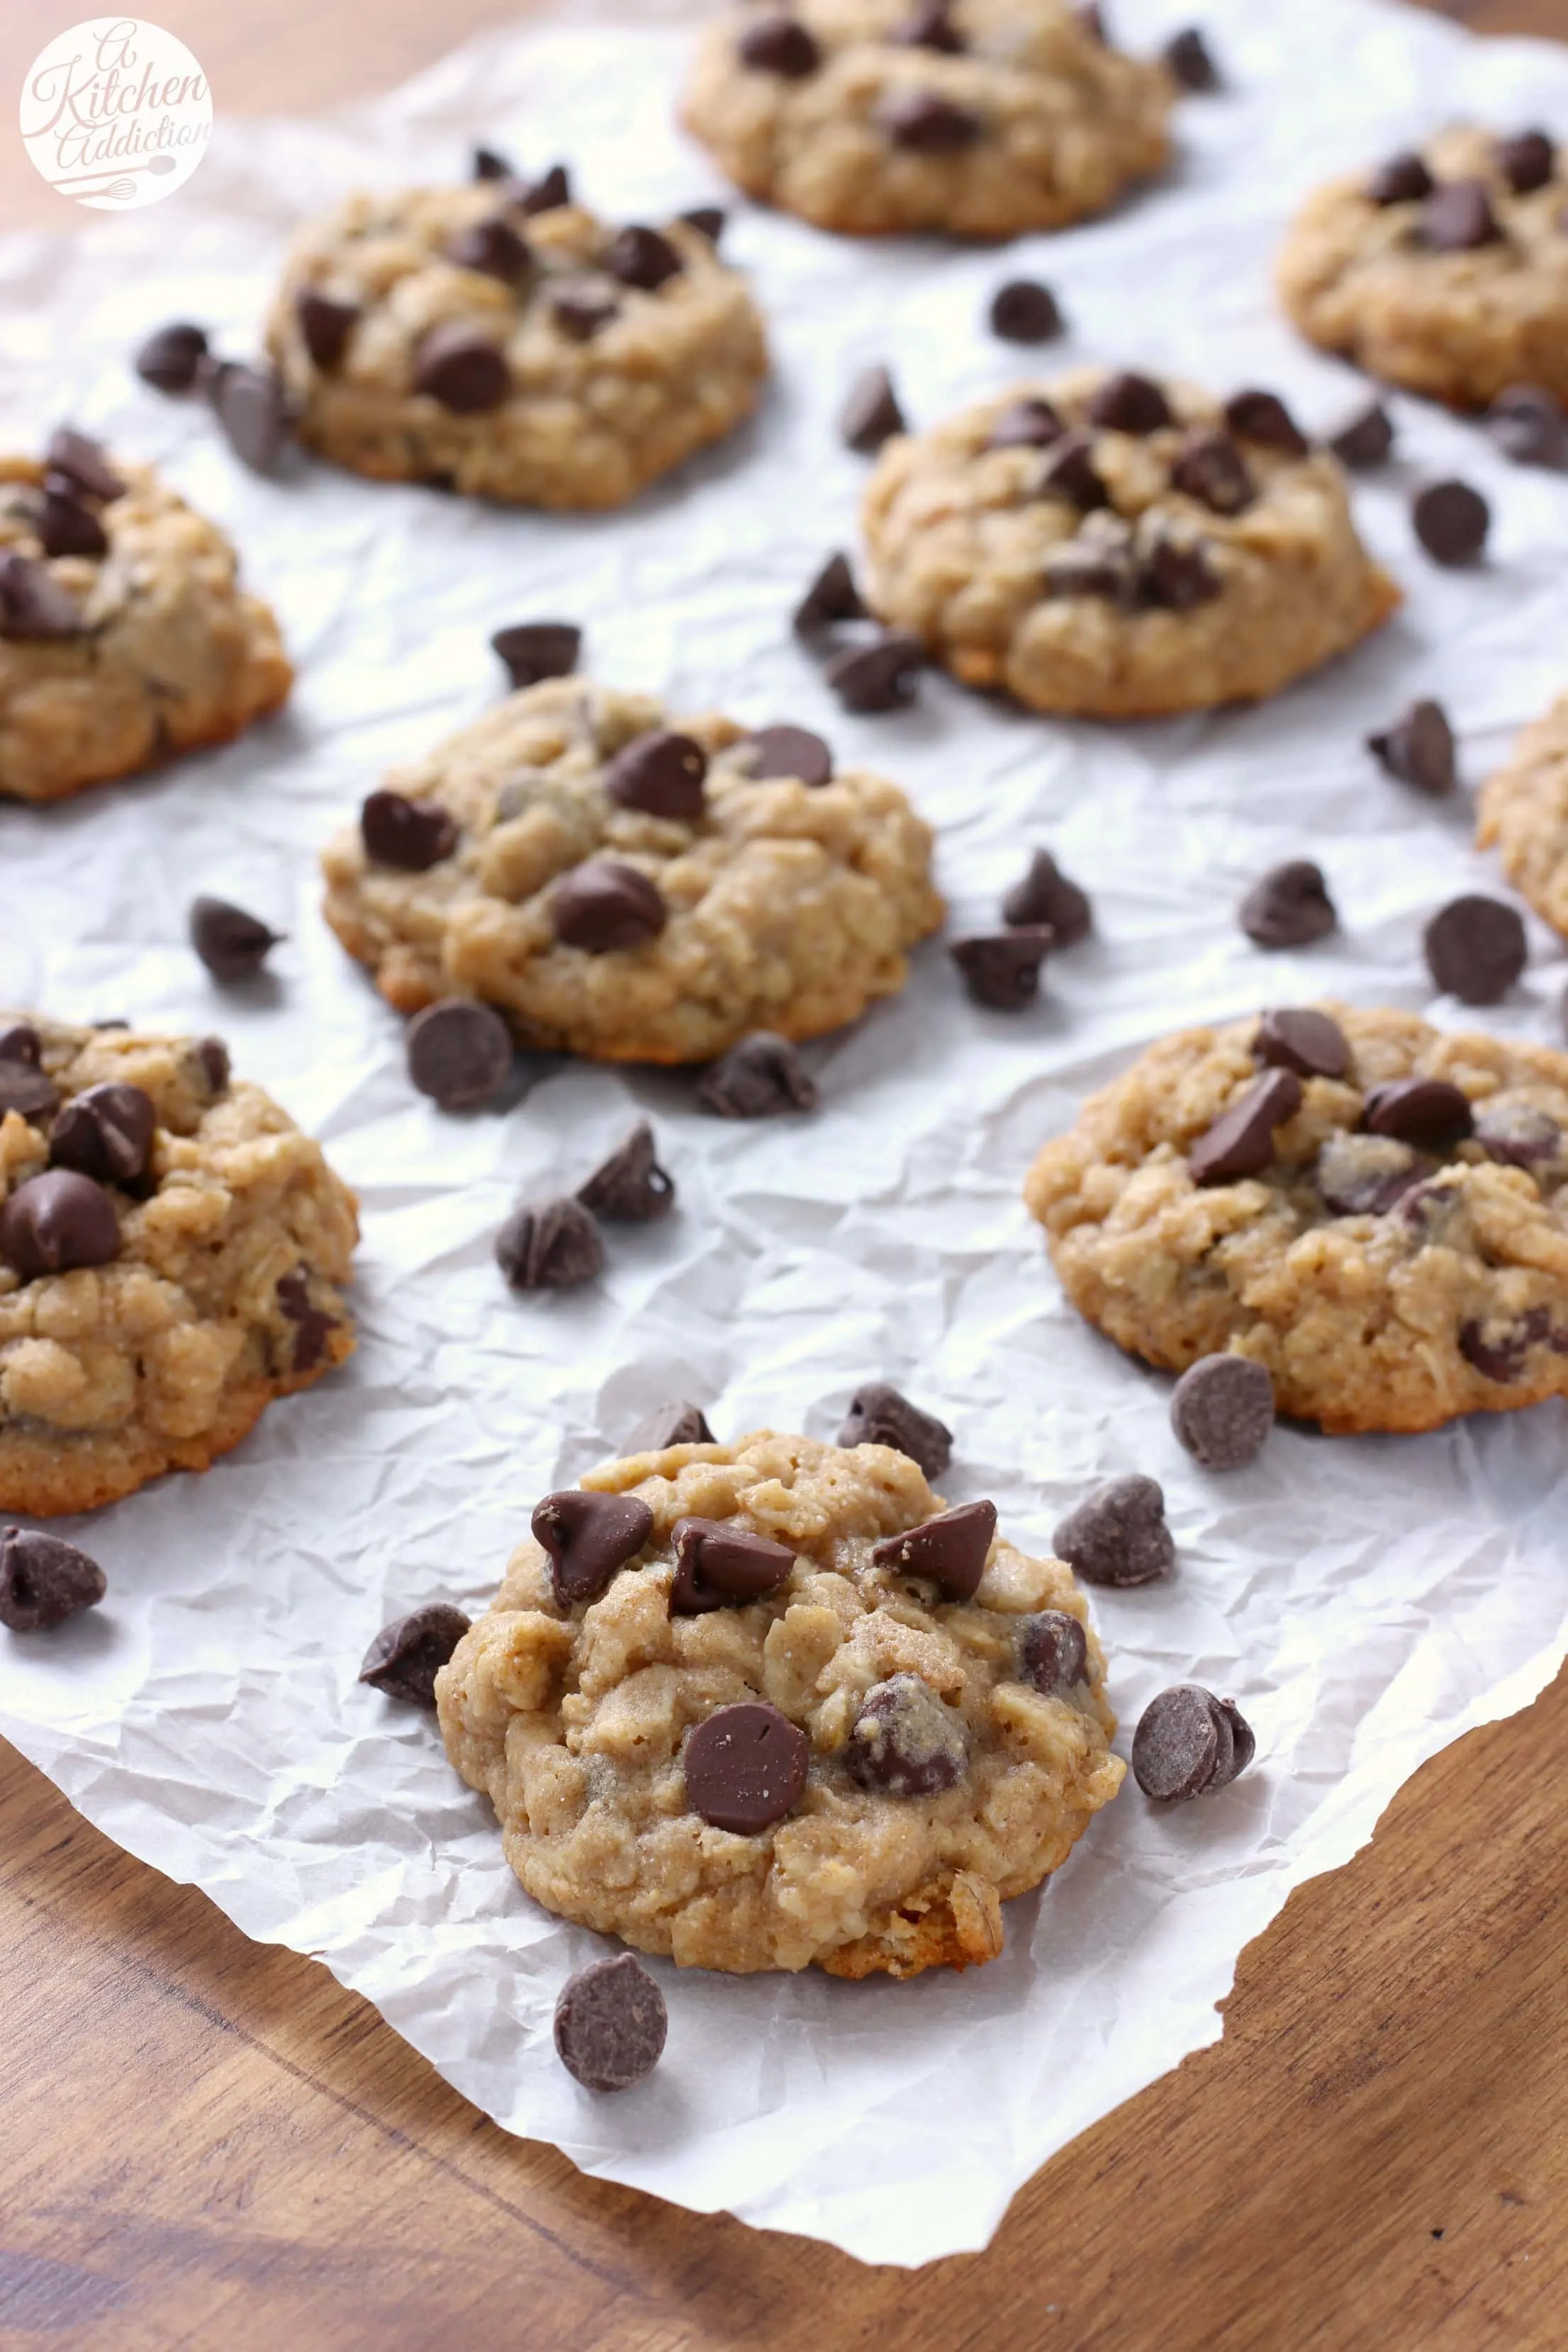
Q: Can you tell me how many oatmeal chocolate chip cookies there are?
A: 10